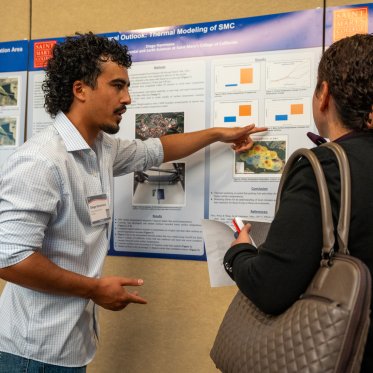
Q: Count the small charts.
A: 4